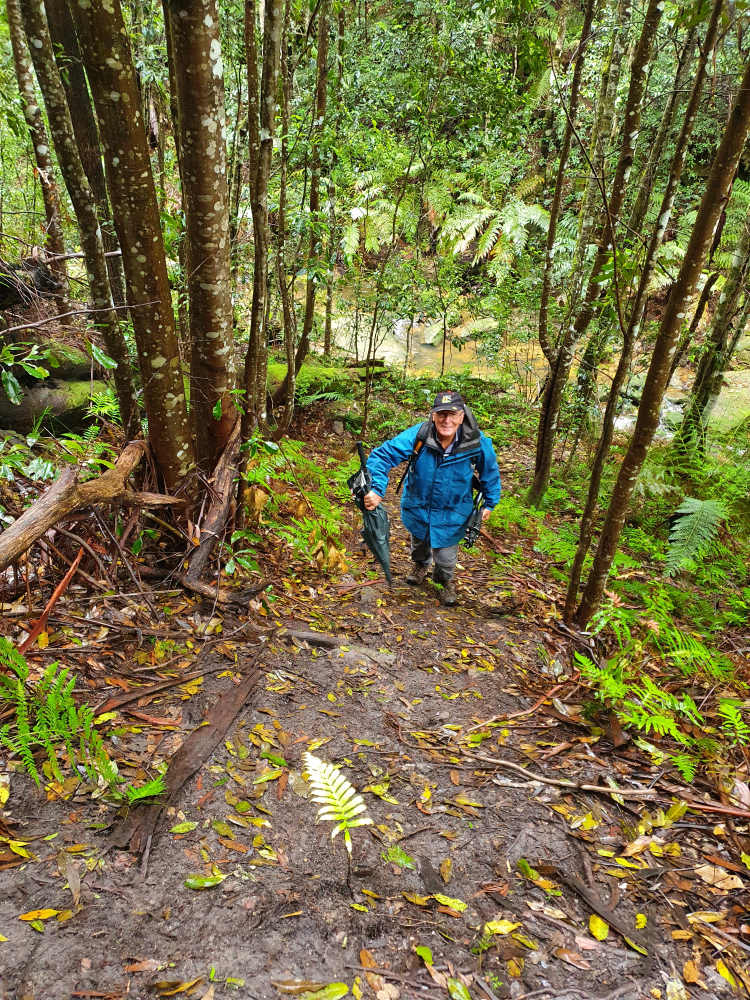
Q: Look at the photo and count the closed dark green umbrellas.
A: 1